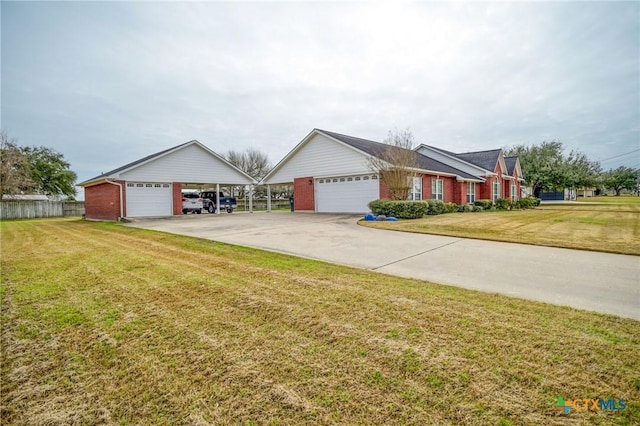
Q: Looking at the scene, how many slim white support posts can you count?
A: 3